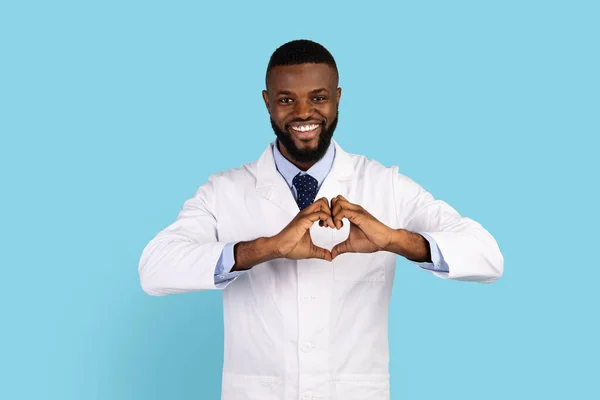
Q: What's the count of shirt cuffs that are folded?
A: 2